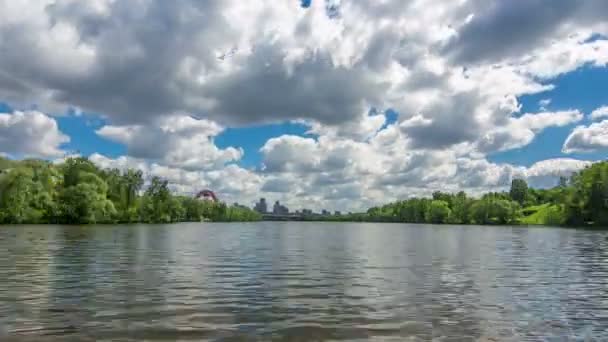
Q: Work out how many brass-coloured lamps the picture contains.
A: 0